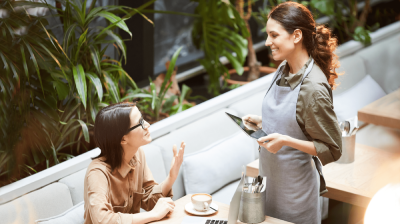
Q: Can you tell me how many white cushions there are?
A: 3